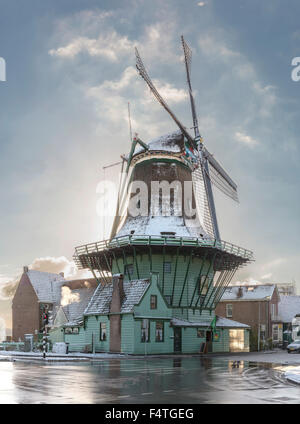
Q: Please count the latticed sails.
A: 4